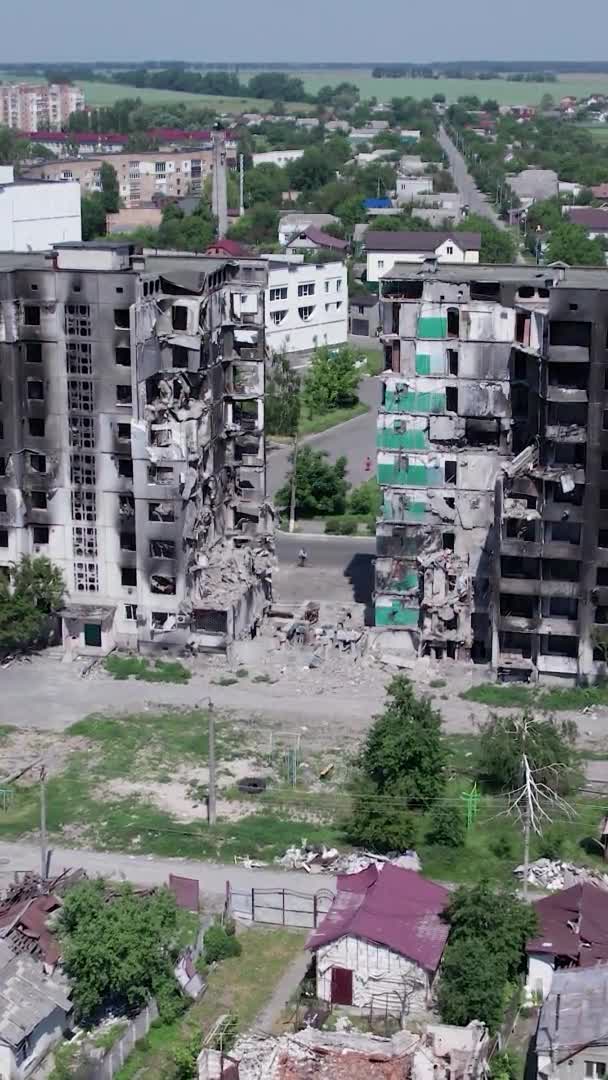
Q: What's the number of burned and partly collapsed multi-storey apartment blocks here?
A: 2